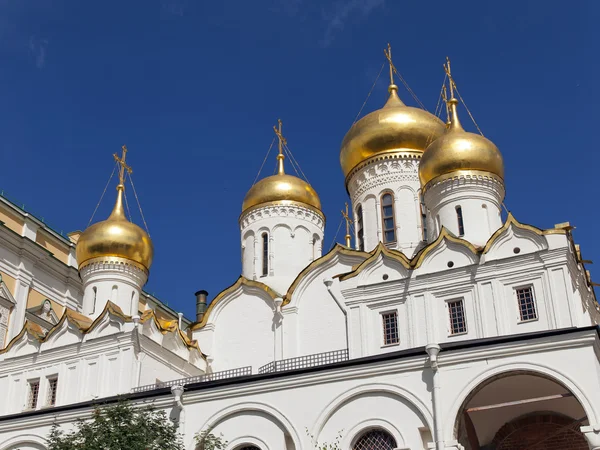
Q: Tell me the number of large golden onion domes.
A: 4